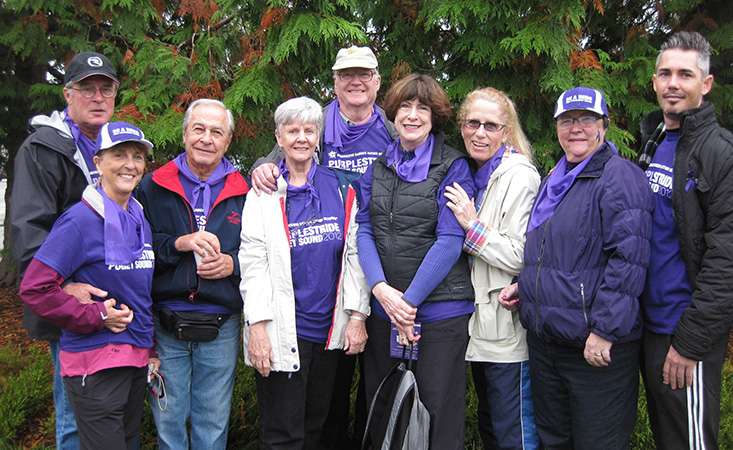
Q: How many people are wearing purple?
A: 9